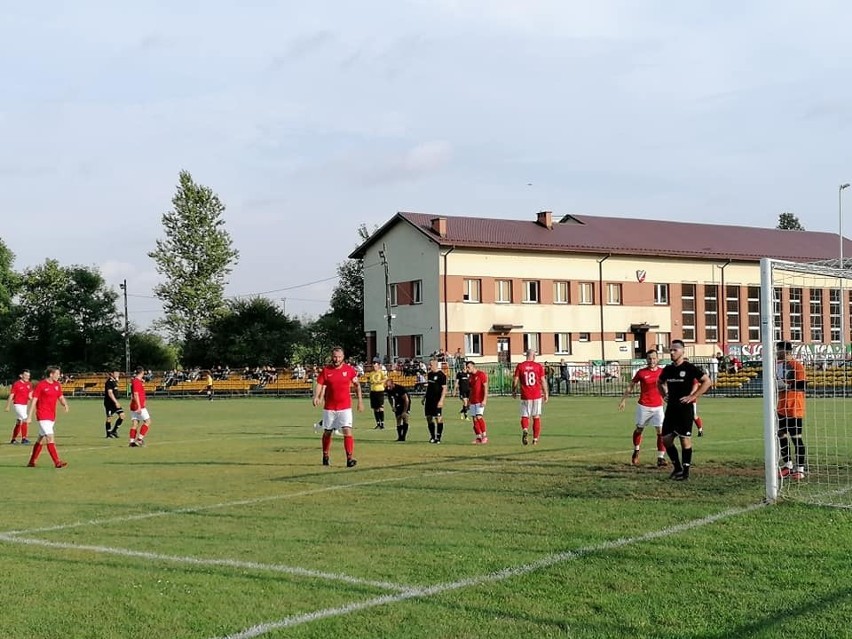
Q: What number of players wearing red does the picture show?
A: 8